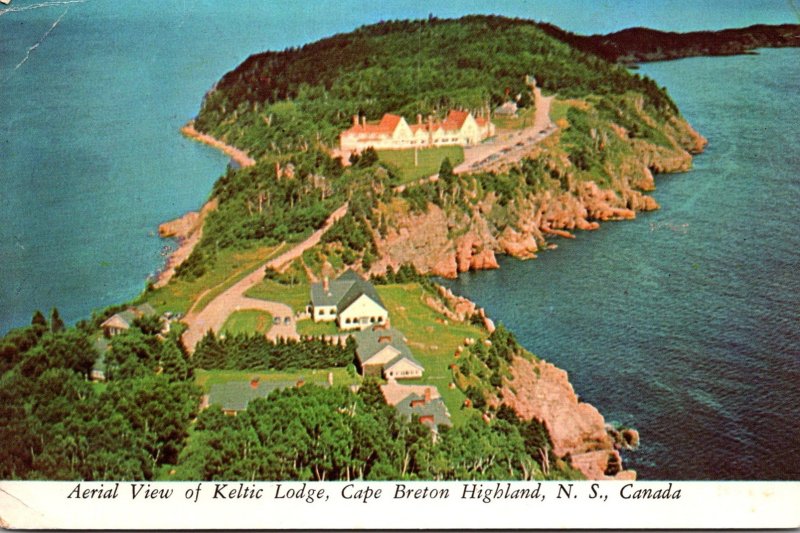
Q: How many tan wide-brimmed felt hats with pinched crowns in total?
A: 0